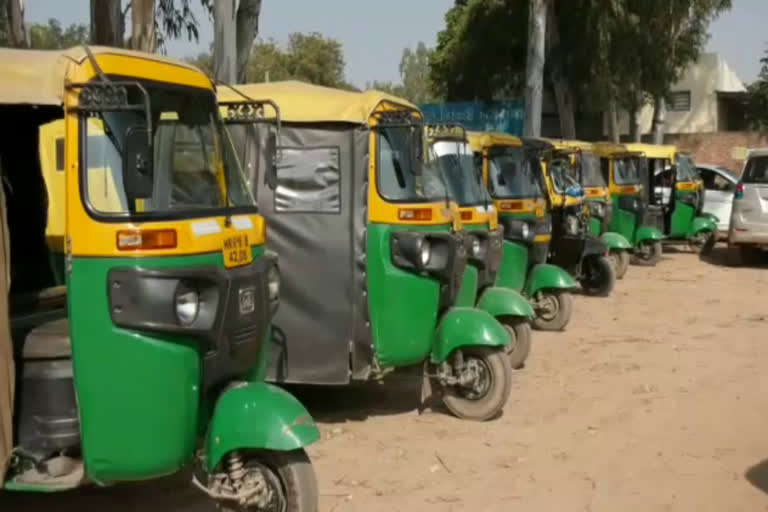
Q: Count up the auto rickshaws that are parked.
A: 8